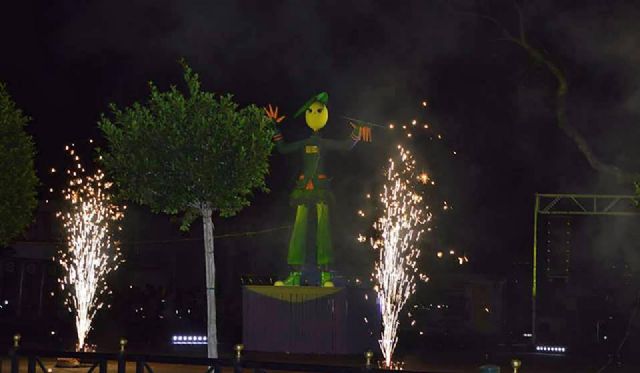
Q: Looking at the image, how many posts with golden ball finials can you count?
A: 5